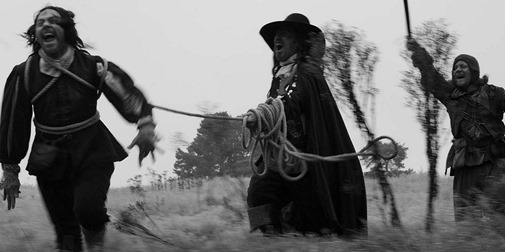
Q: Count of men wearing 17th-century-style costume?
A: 3